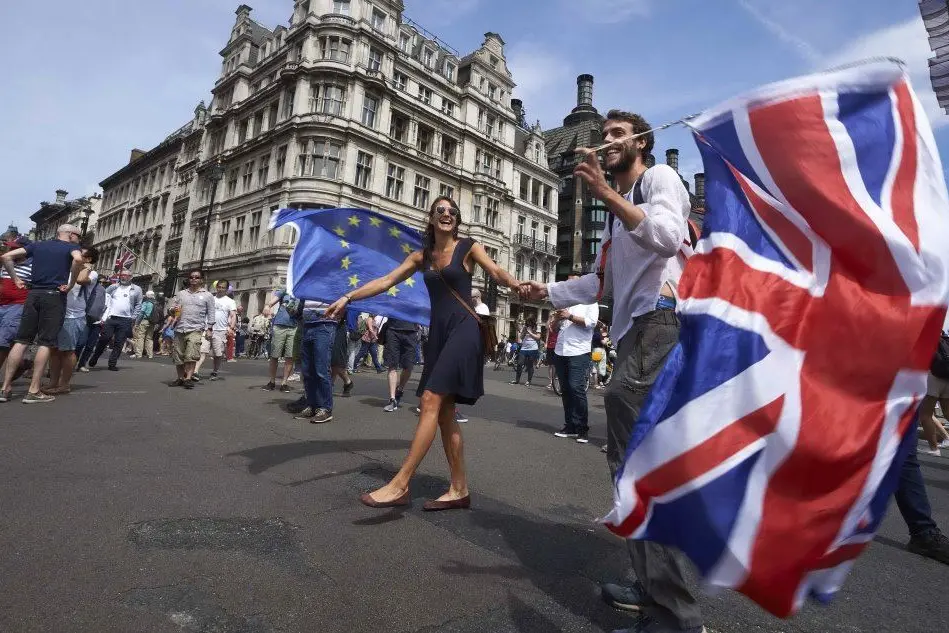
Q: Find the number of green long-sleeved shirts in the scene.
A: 1